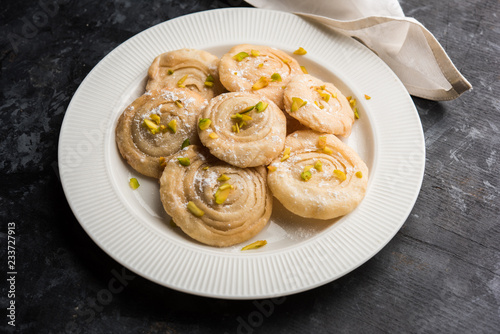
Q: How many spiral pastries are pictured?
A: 7